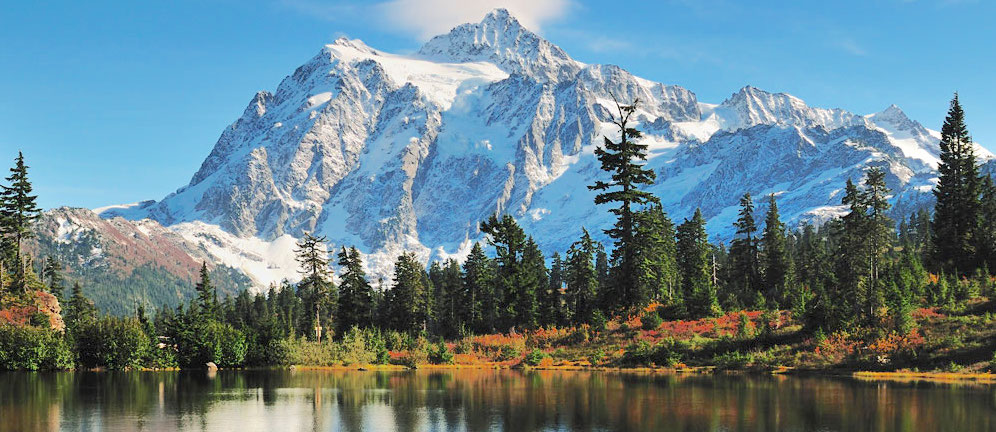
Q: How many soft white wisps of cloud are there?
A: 1